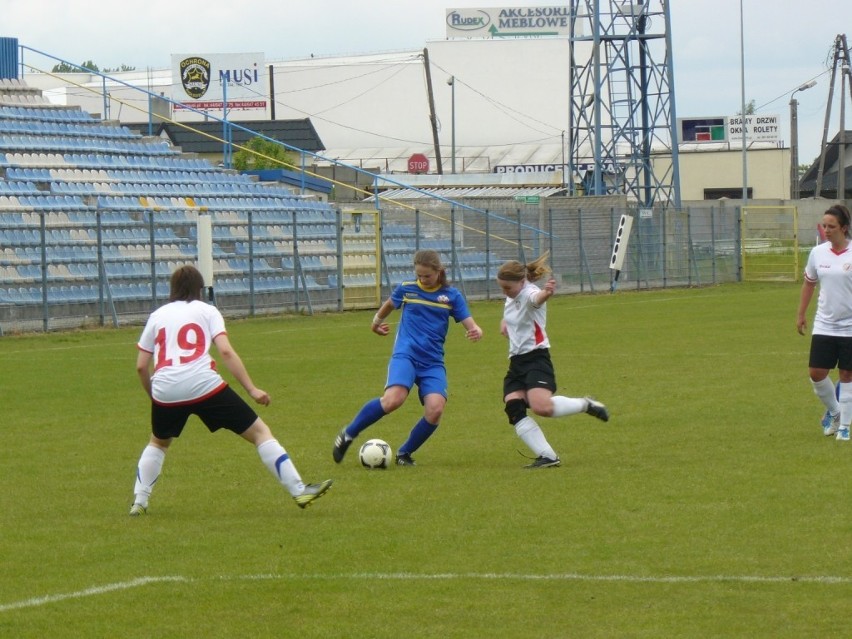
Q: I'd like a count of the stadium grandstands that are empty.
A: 1